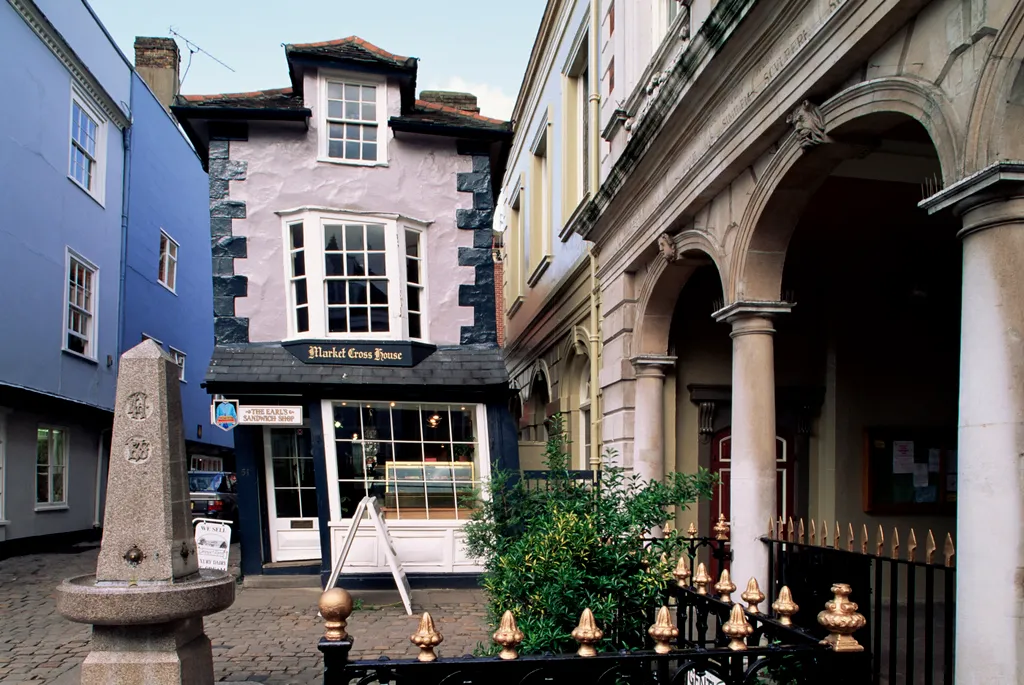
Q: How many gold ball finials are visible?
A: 1